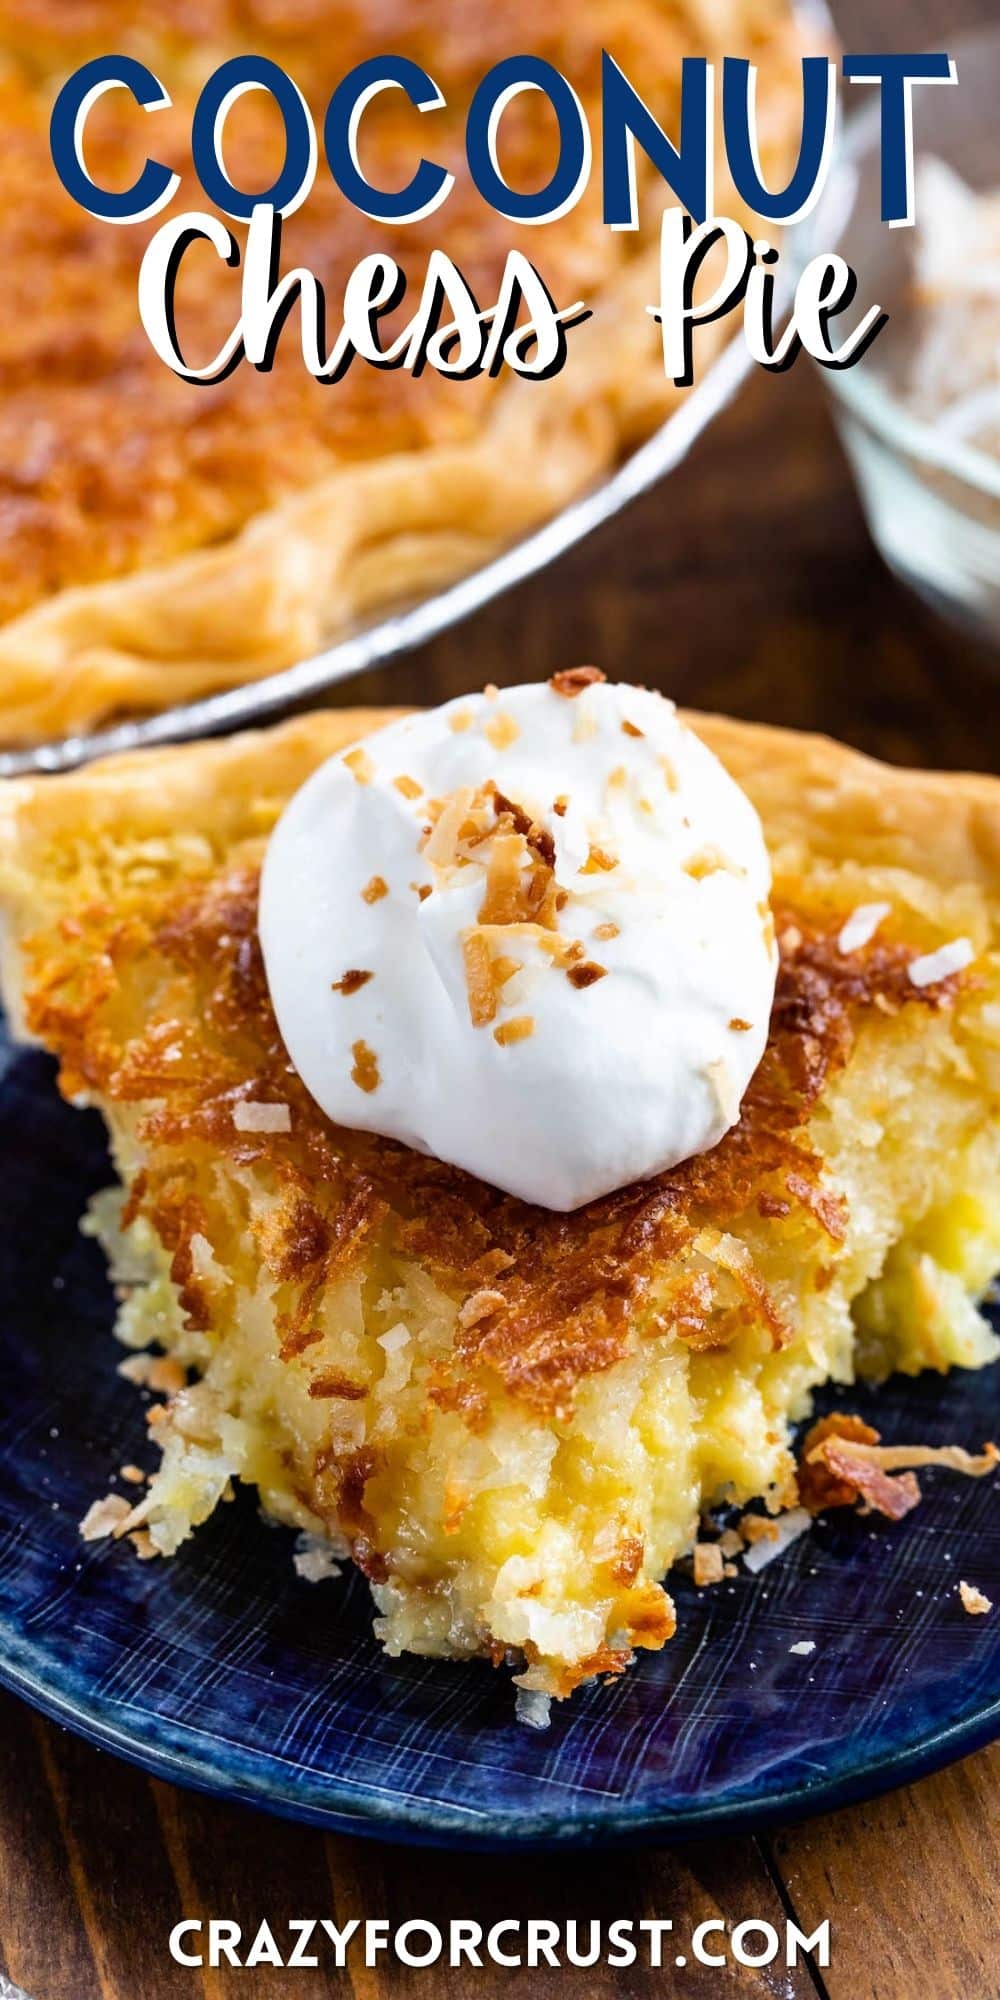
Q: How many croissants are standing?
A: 0